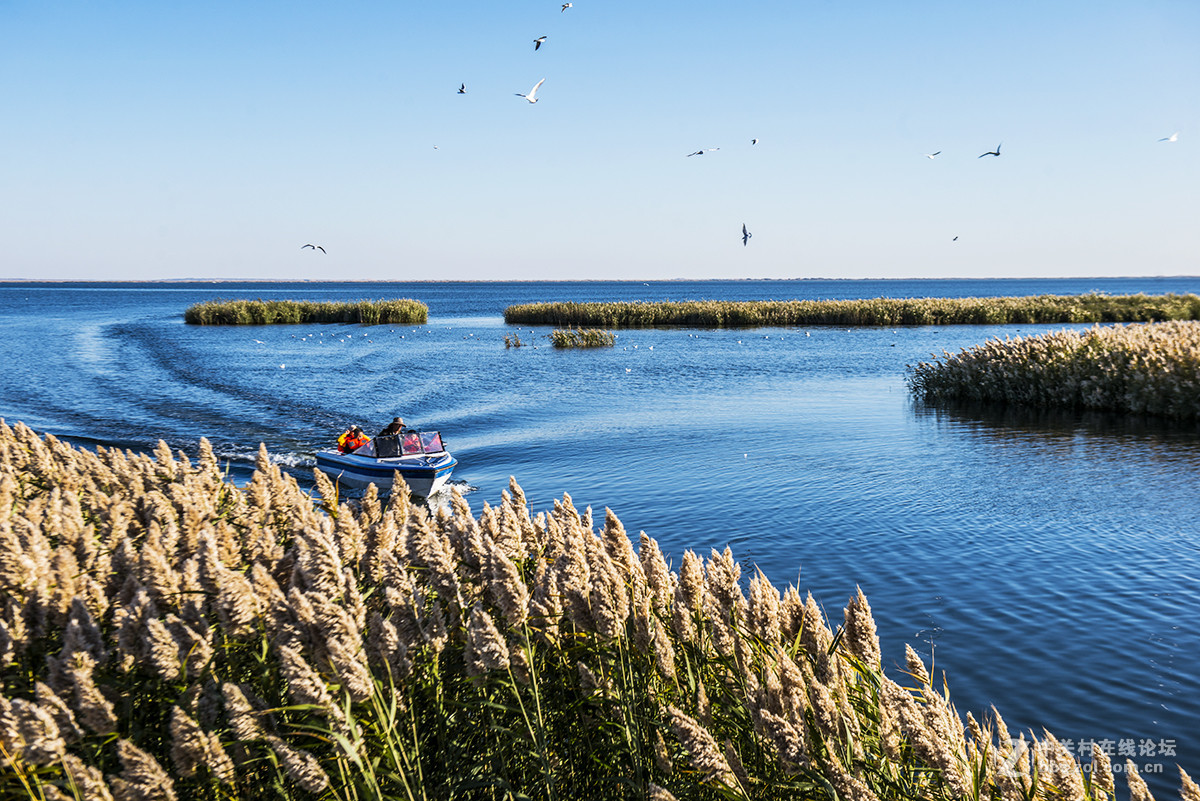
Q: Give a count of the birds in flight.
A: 13